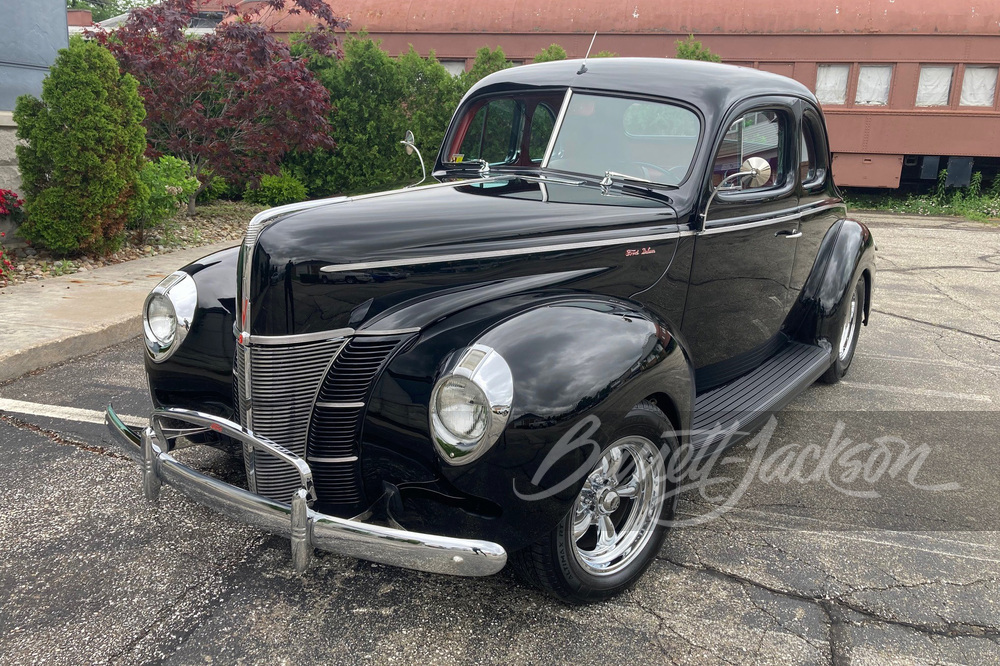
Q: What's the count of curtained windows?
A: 4